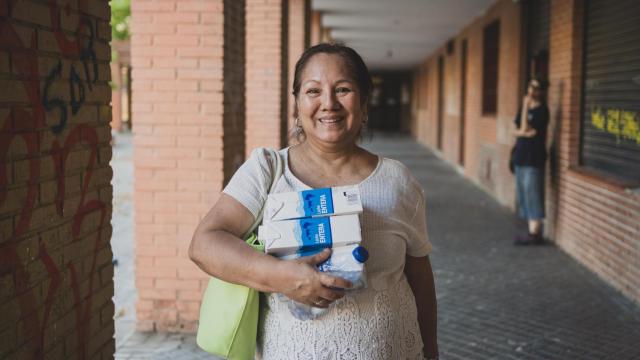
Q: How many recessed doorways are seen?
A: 3